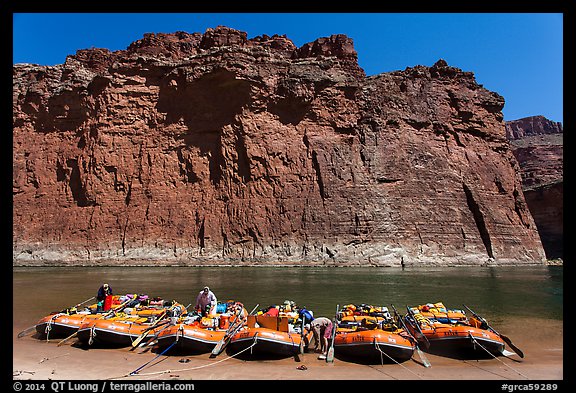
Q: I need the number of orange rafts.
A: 6